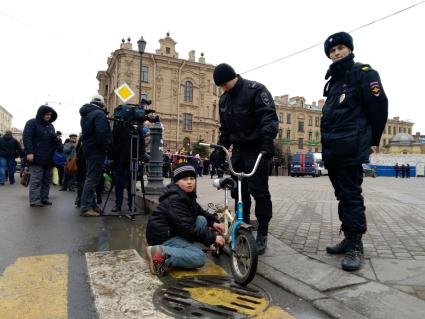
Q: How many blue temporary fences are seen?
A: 1